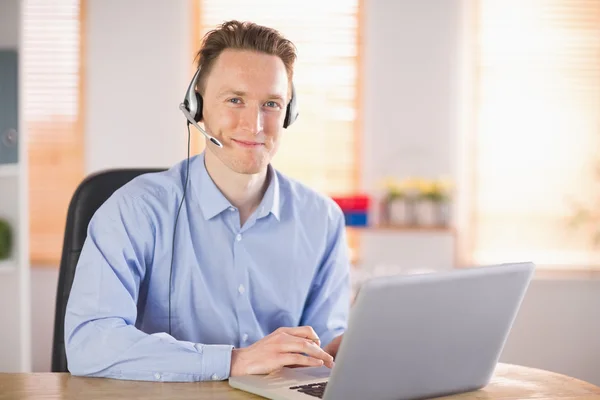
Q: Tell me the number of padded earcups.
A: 2